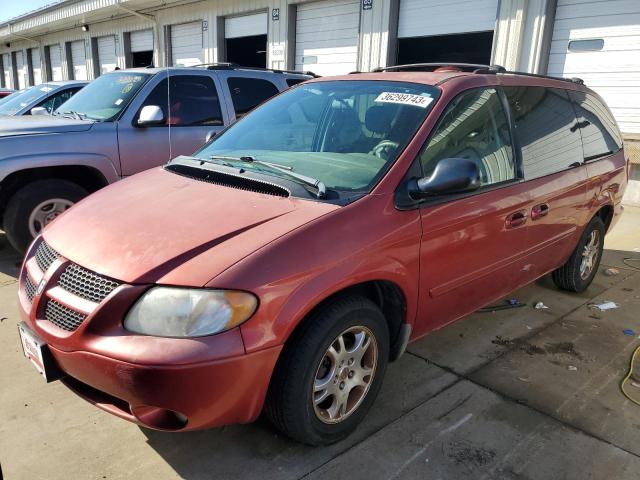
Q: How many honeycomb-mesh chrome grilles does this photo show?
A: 4